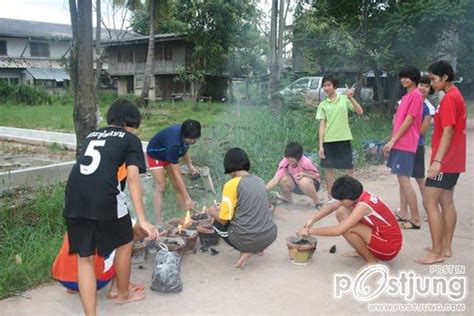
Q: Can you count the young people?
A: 10